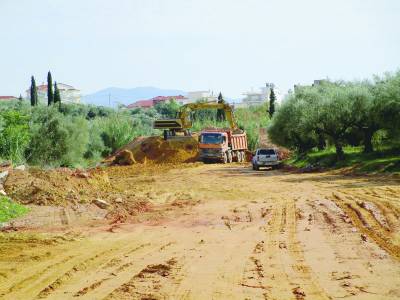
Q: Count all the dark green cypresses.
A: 5